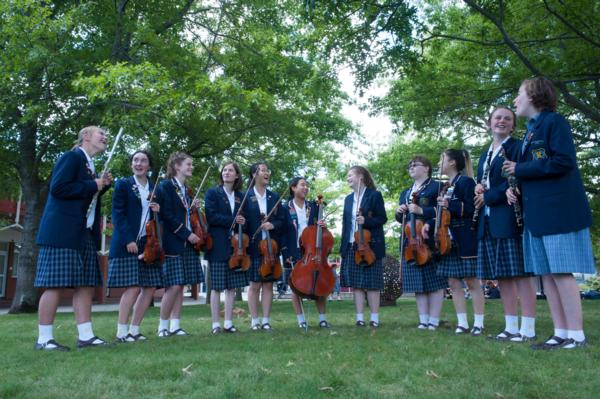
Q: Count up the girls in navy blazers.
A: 11